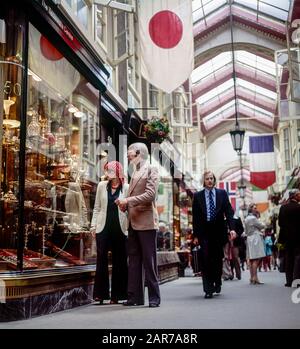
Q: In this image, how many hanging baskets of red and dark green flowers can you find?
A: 1